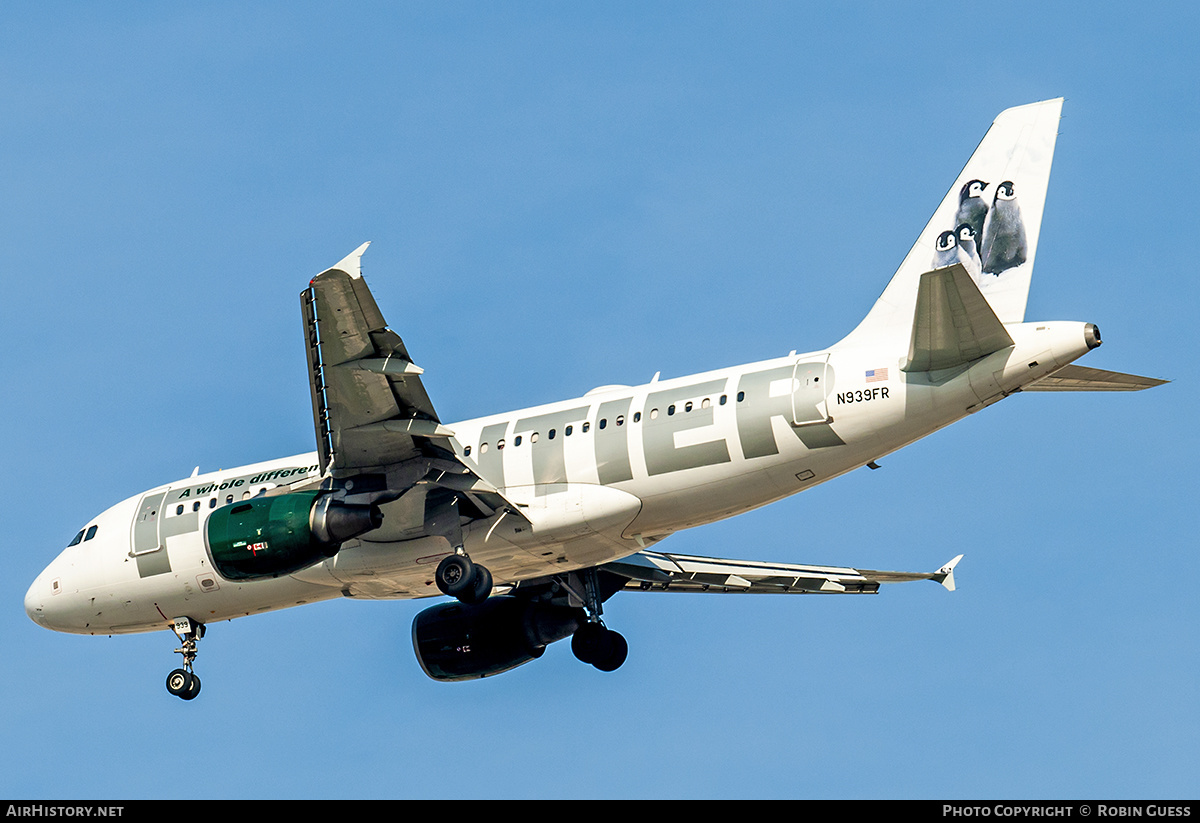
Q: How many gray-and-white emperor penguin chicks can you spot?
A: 4